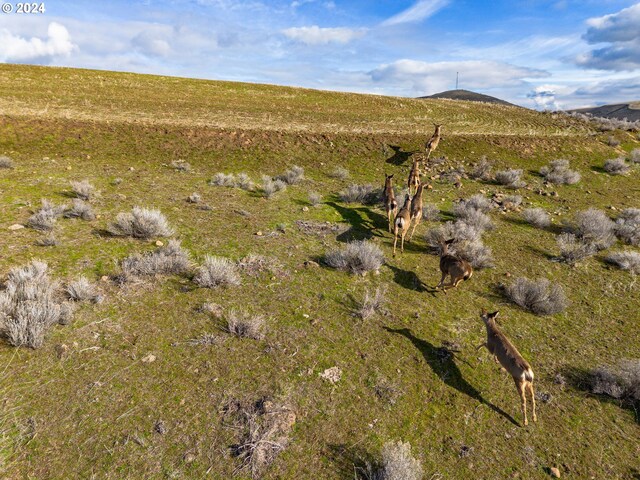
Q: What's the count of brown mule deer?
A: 7